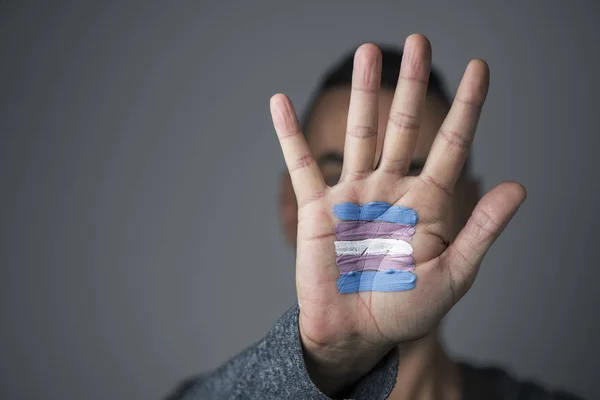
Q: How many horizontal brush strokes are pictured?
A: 5